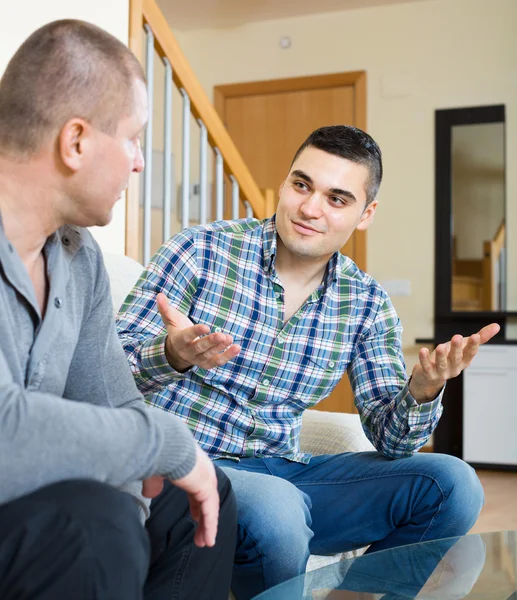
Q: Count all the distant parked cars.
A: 0